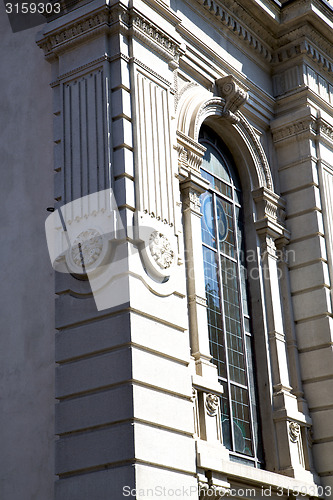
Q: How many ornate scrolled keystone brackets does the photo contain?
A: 1